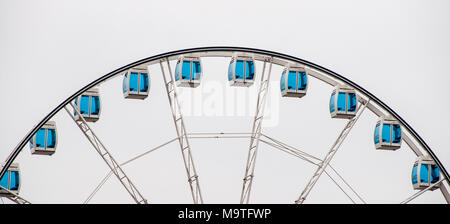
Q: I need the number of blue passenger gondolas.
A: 10